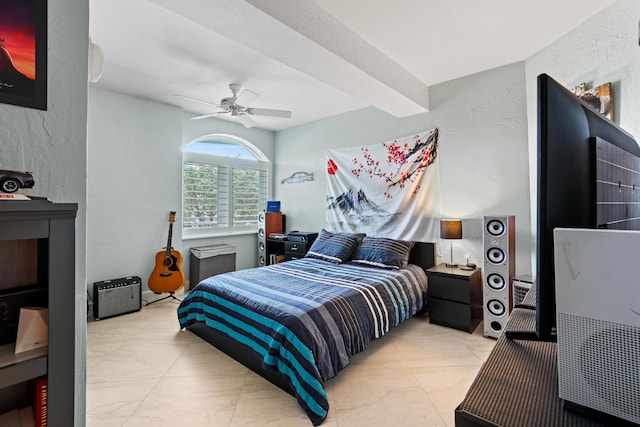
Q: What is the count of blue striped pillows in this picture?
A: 2